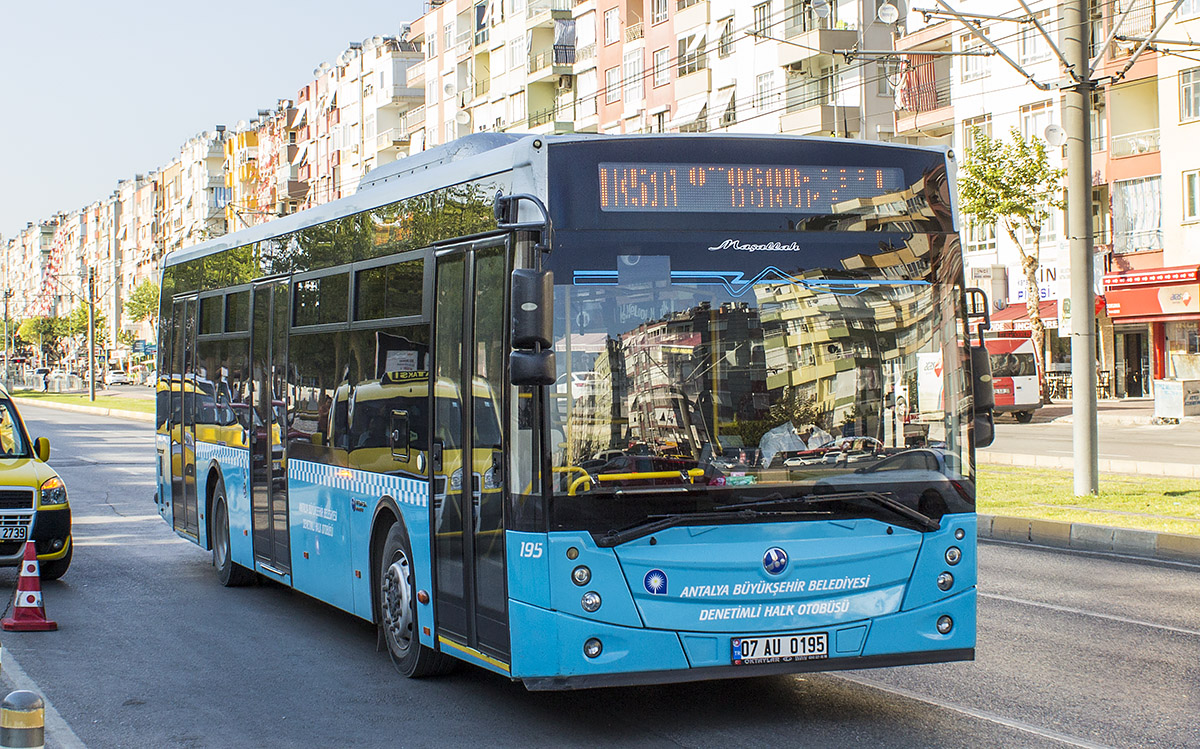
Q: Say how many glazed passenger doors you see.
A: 3